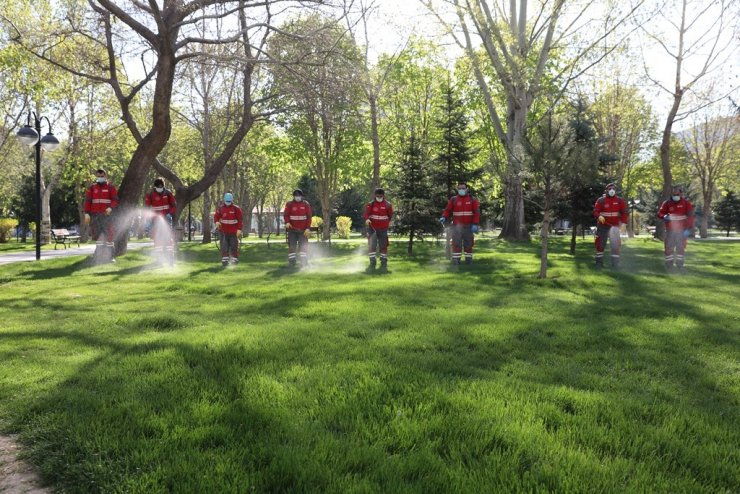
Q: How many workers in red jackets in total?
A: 8